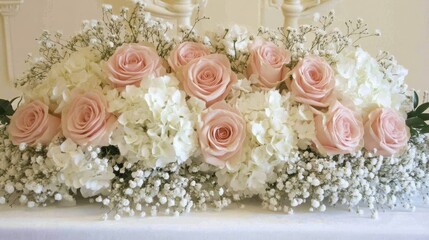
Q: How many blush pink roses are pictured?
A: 10